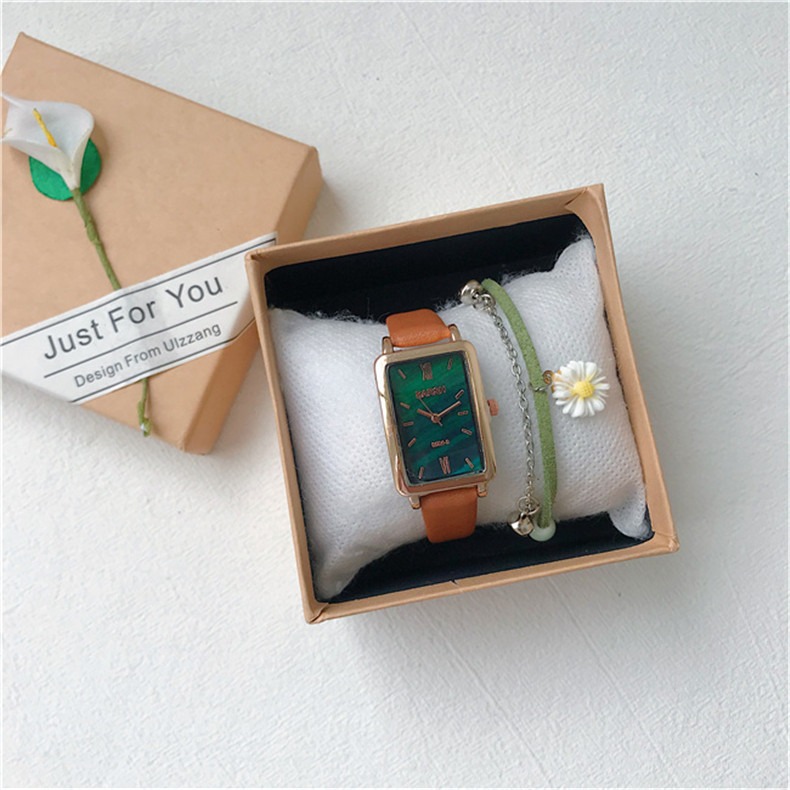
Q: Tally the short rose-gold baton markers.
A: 10